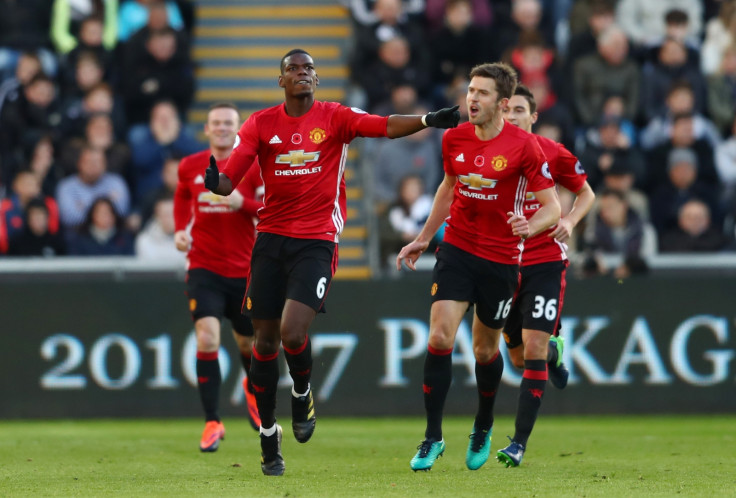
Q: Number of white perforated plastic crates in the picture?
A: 0